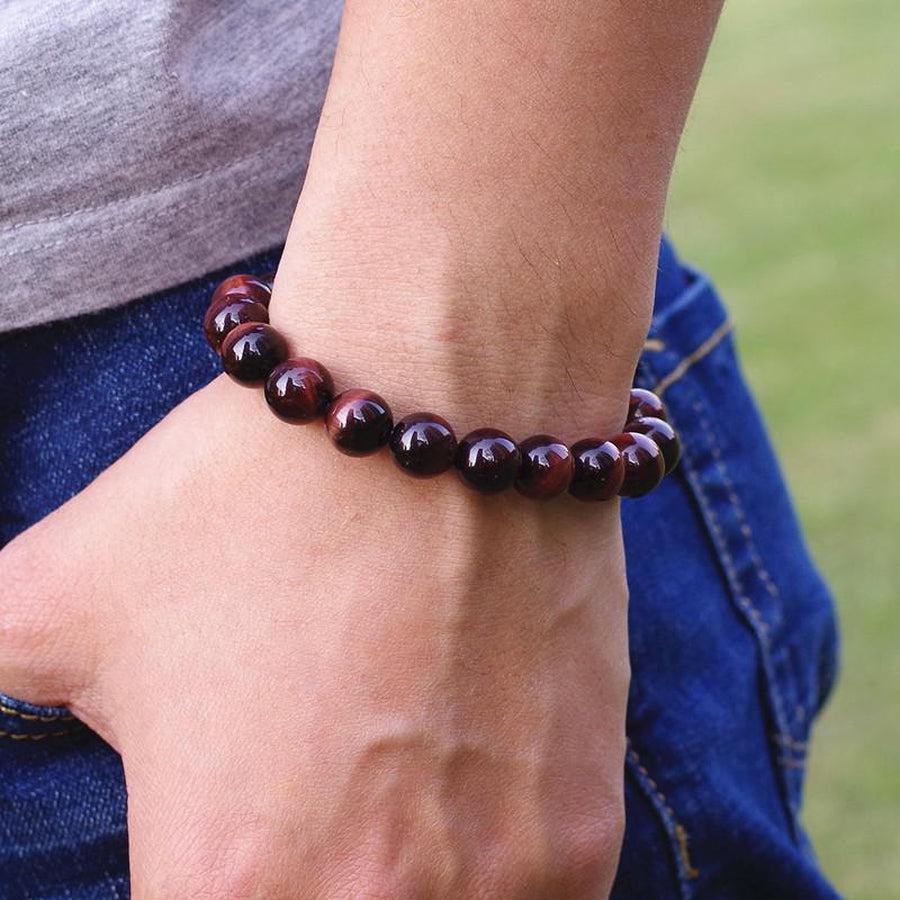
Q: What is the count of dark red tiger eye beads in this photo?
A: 12